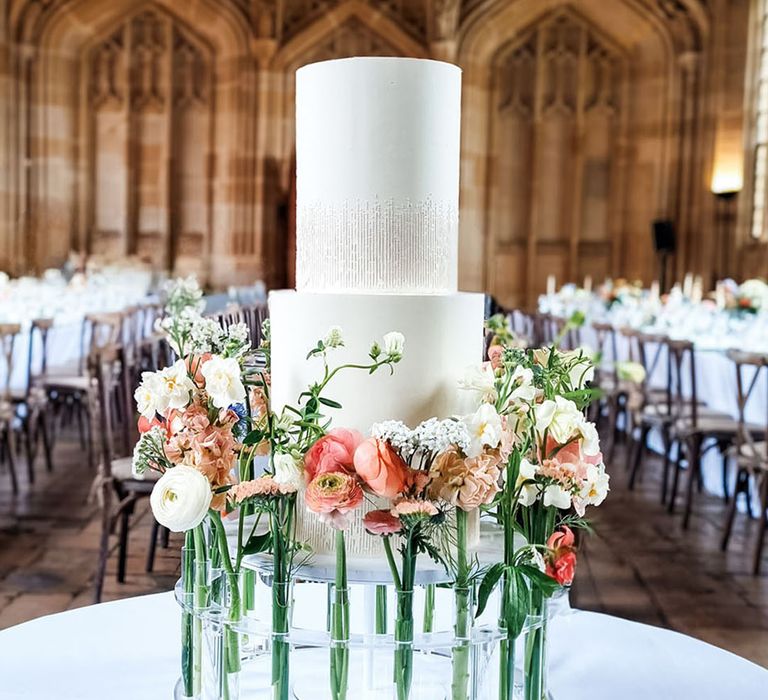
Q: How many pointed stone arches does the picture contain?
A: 3